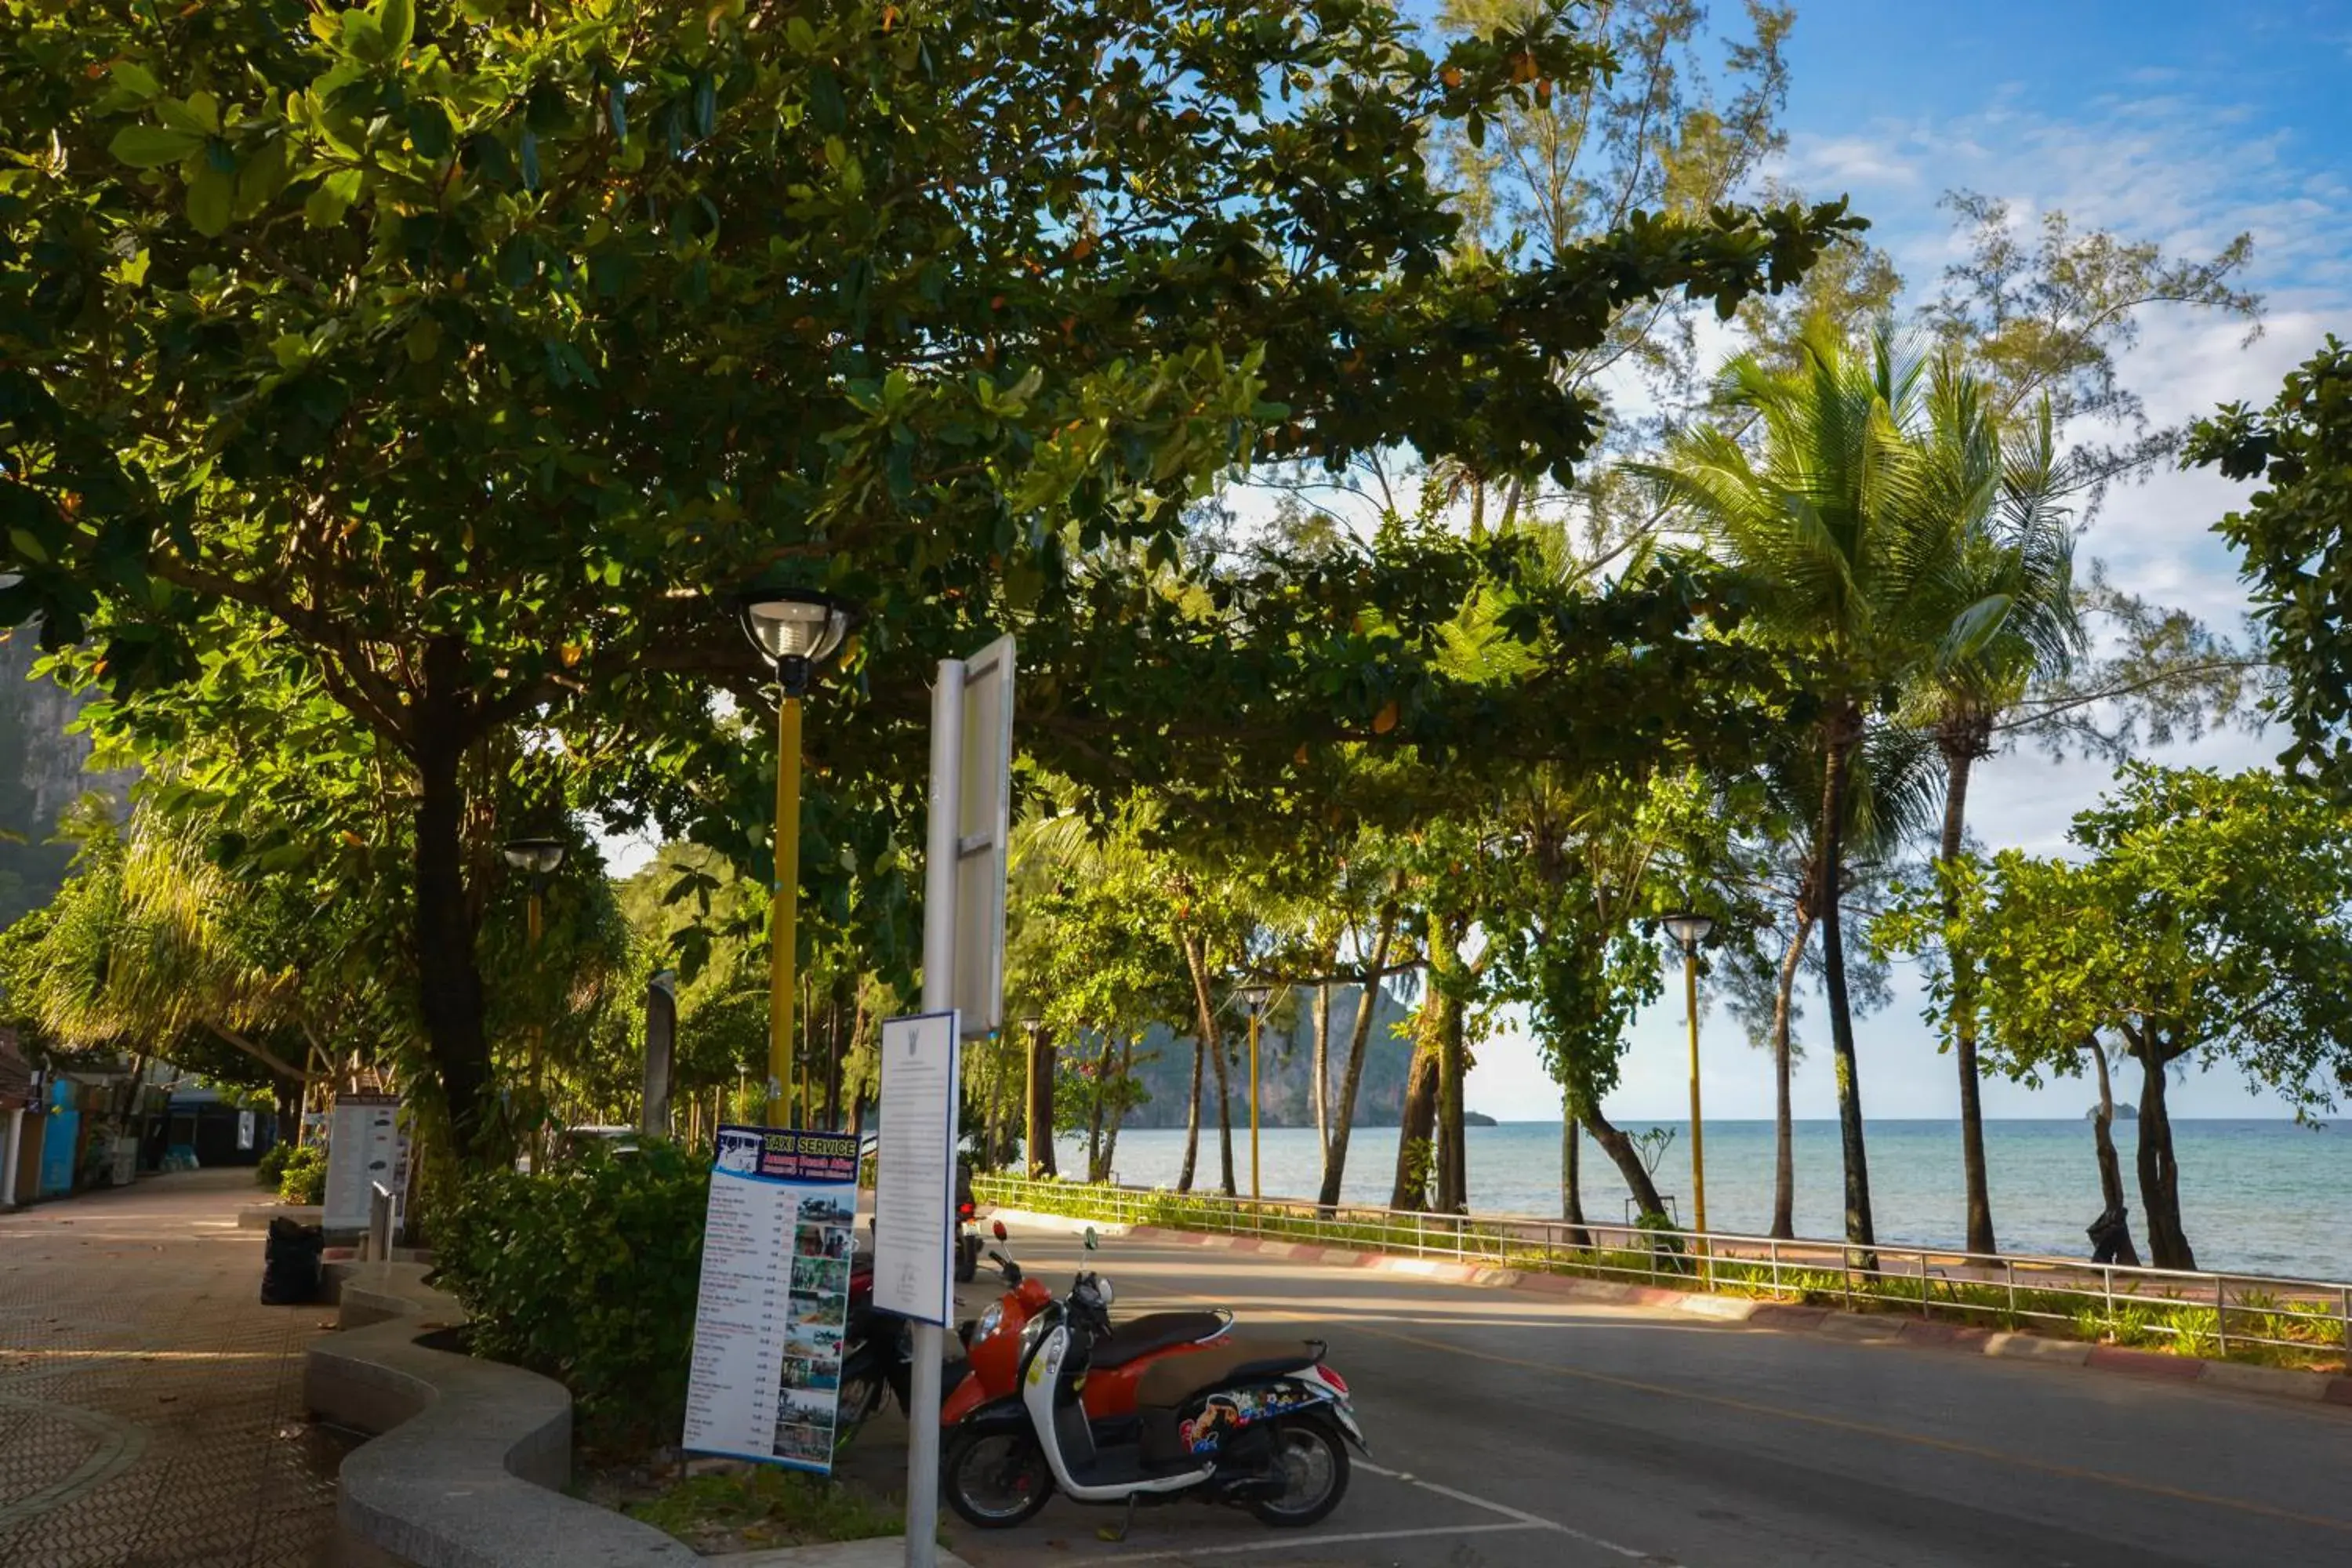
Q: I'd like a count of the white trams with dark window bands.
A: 0